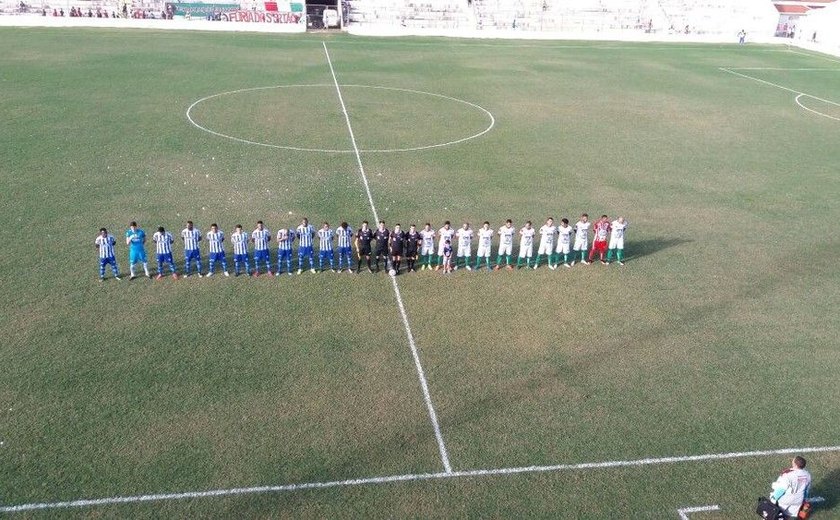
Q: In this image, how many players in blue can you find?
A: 11